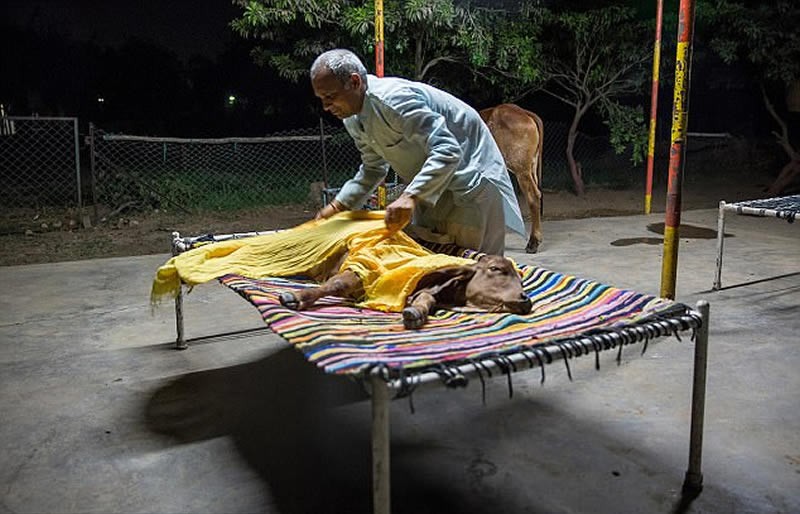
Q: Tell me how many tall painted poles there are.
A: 3